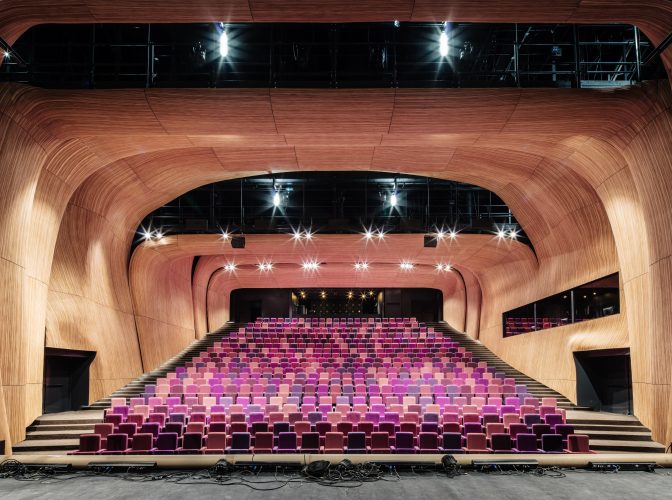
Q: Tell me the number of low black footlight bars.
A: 6